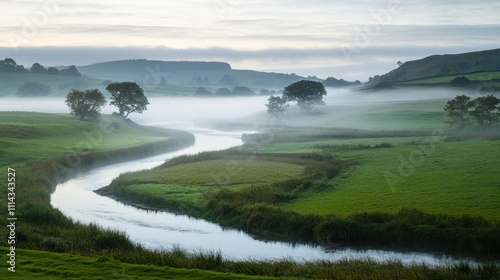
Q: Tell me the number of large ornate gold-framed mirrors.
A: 0